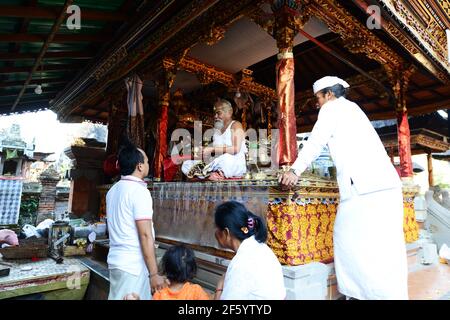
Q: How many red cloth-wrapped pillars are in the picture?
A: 3